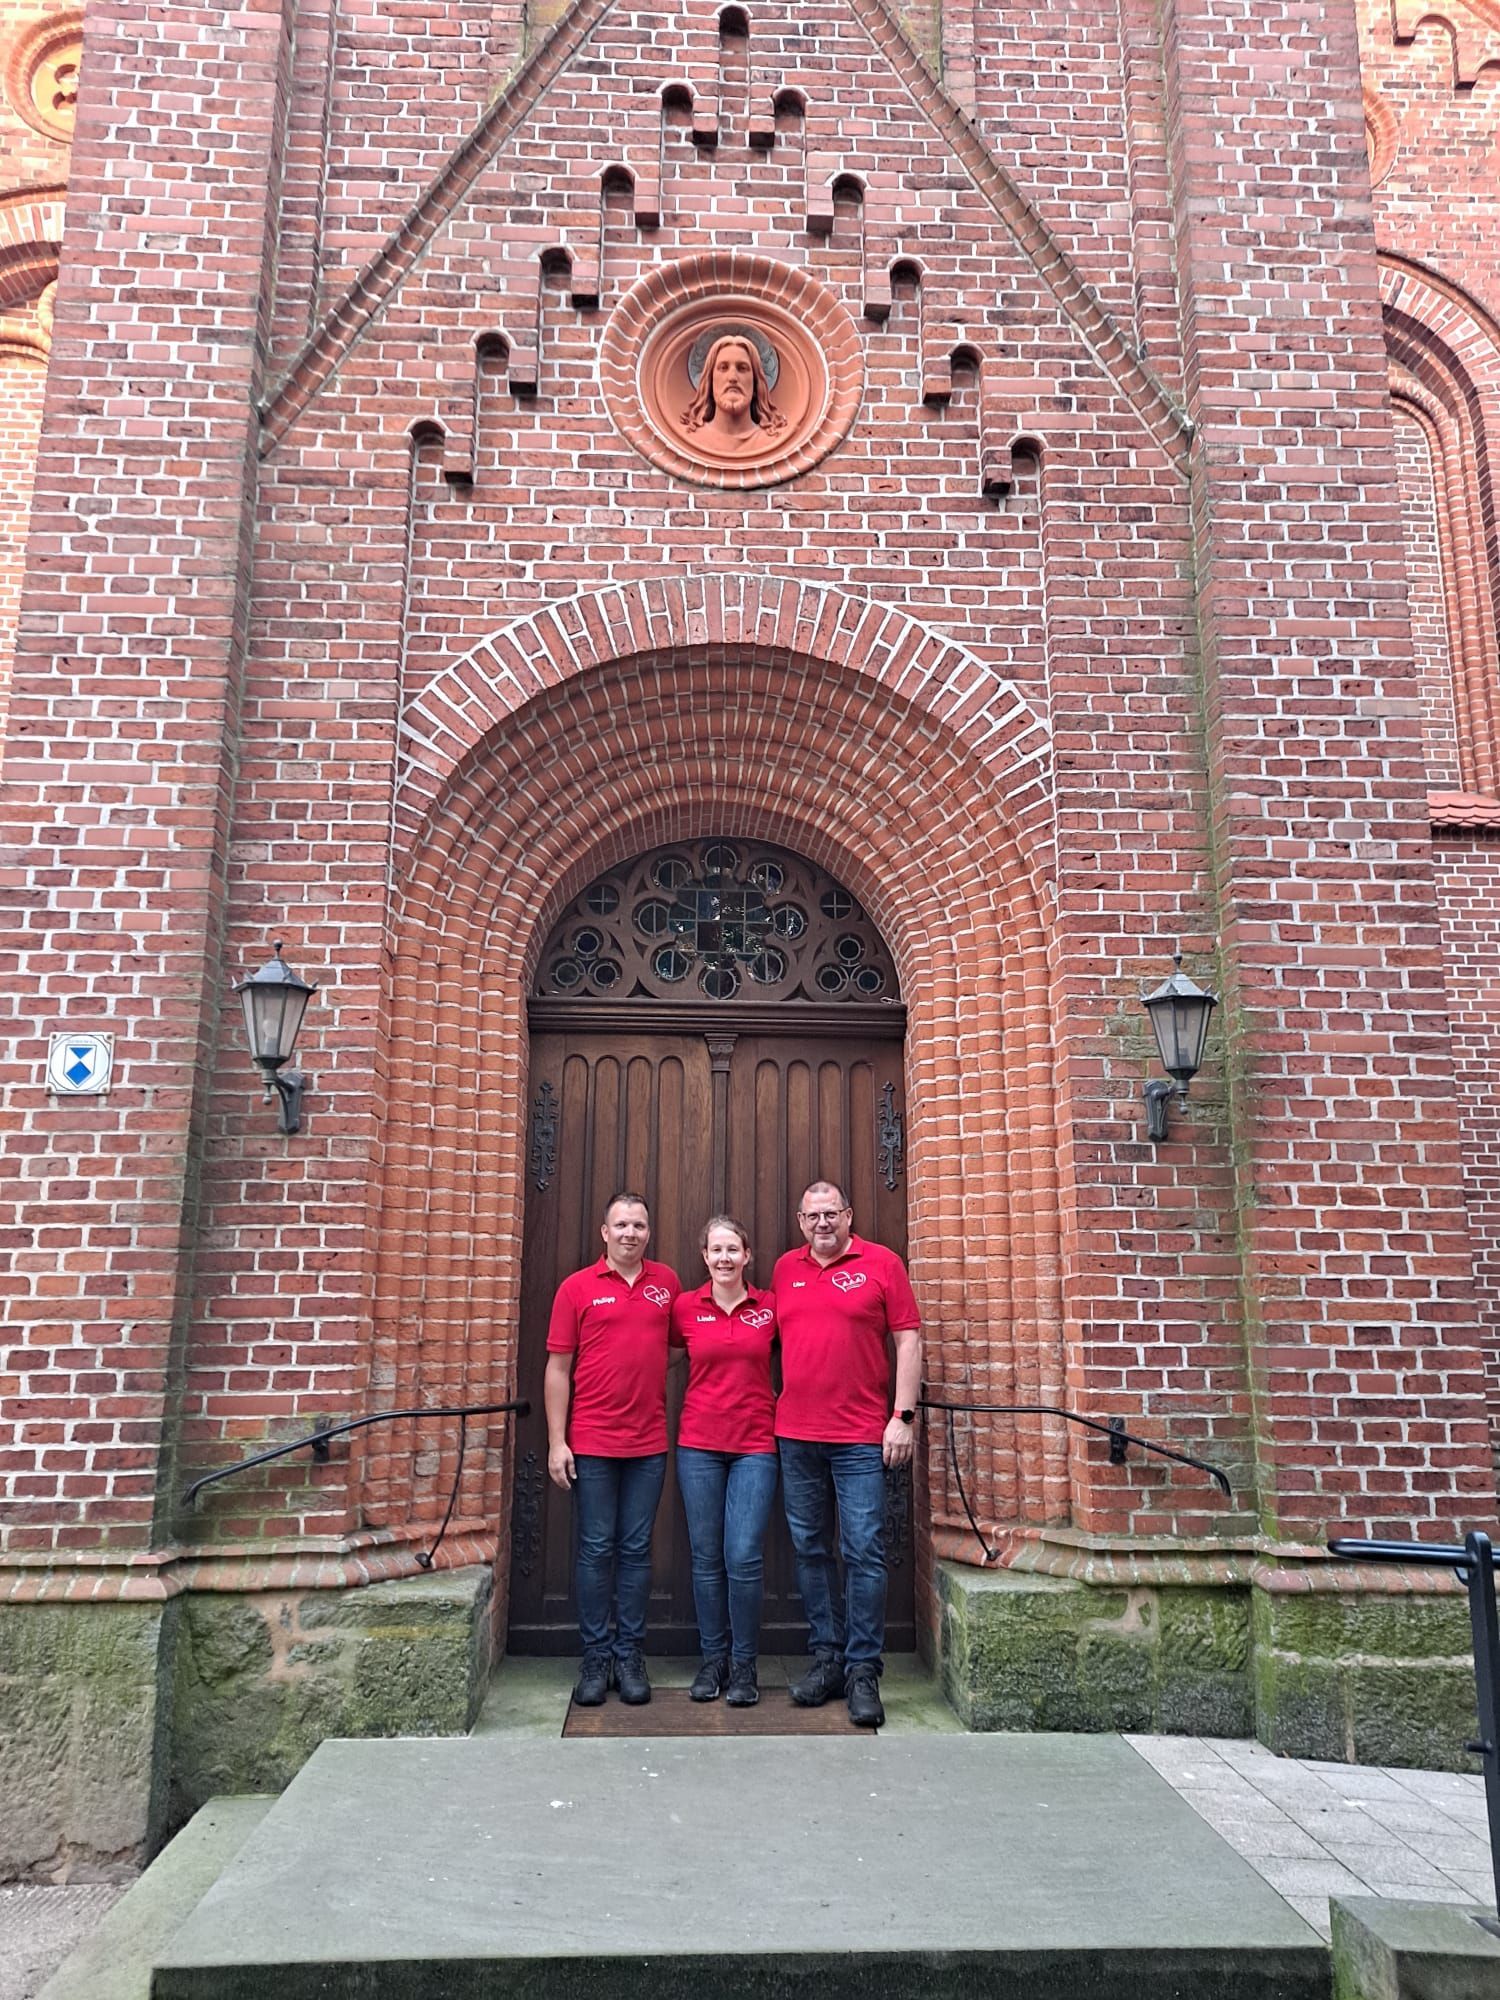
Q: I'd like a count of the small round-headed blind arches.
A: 11